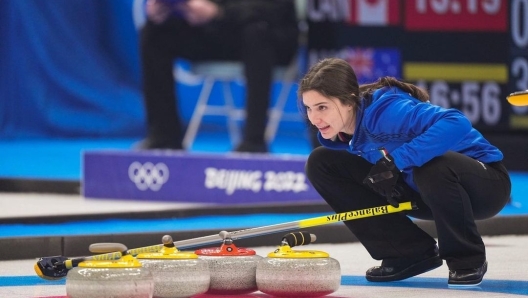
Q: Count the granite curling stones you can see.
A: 4